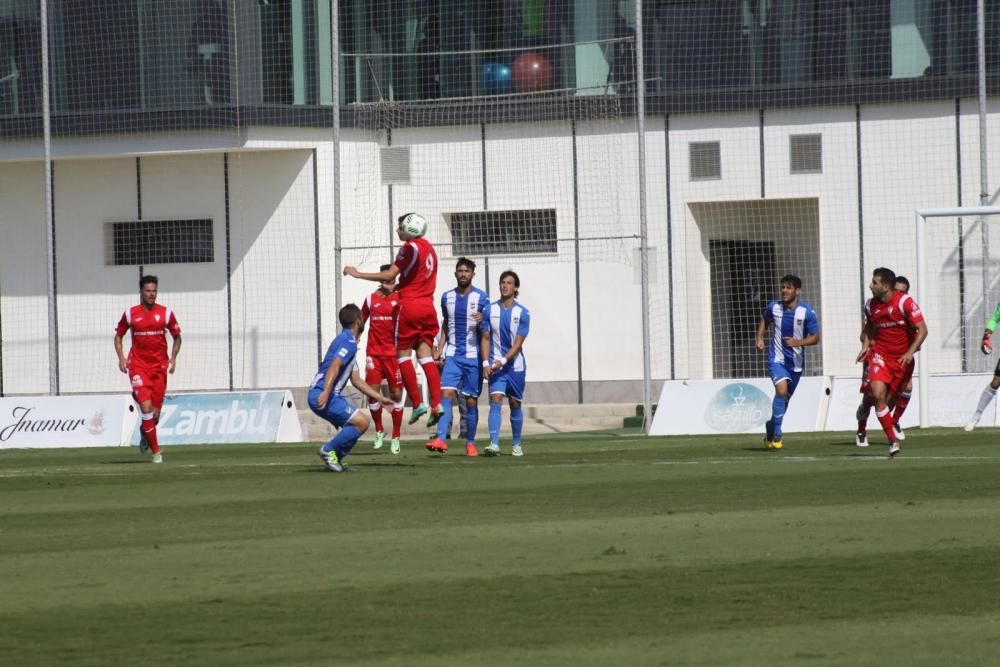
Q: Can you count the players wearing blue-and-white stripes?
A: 4